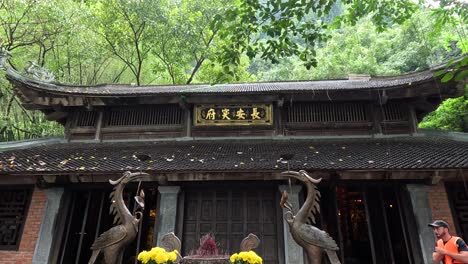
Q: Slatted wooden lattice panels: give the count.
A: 4